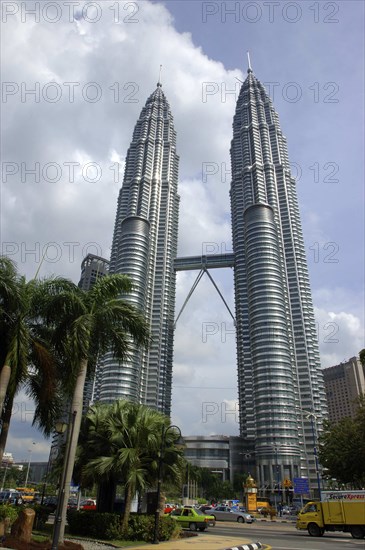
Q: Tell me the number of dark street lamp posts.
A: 2